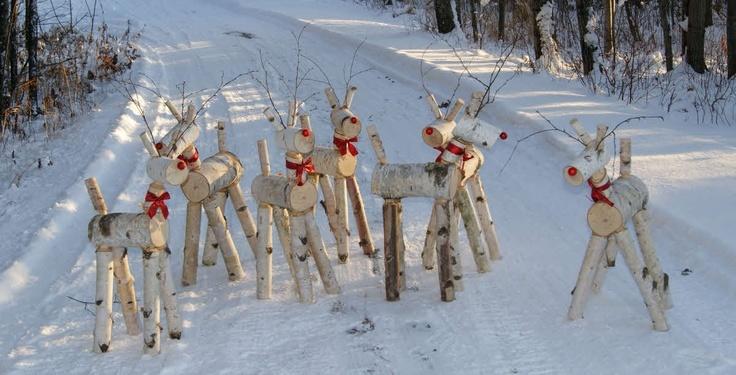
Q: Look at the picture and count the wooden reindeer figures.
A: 7